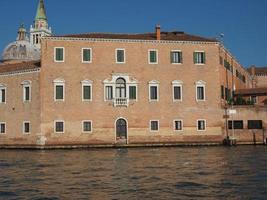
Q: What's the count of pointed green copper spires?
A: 1